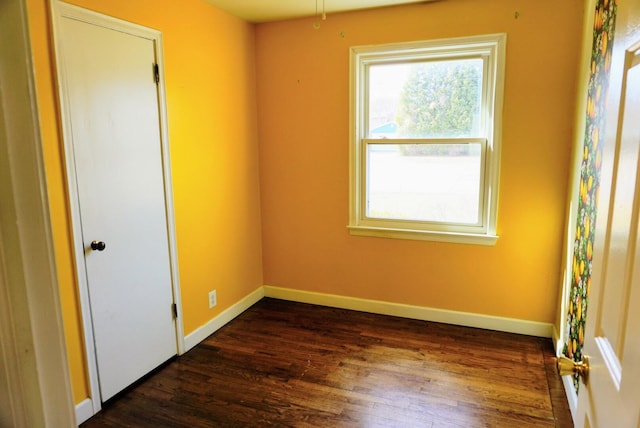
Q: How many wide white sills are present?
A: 1